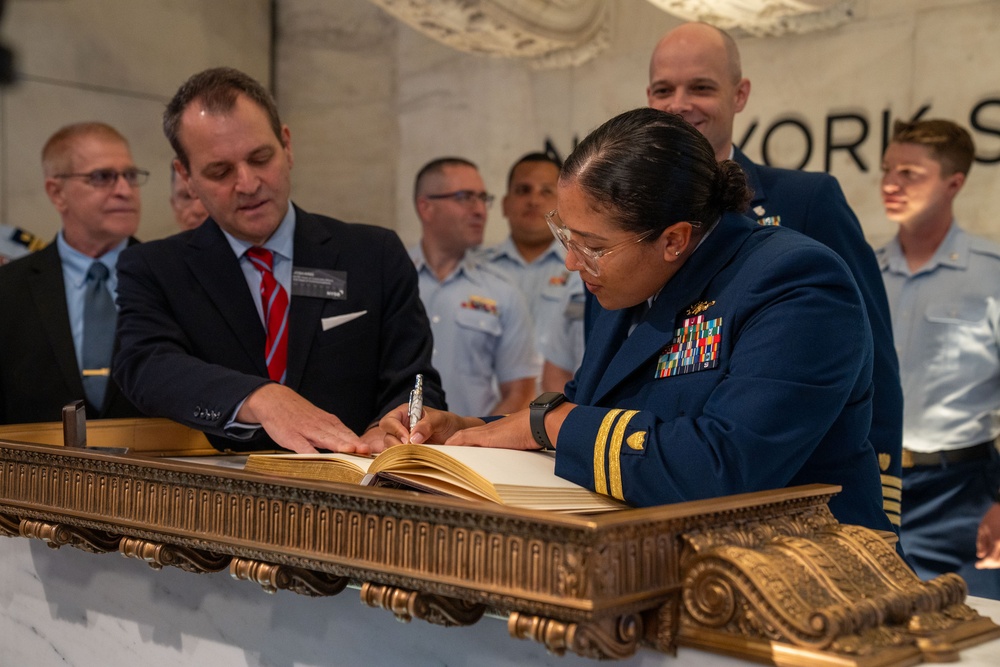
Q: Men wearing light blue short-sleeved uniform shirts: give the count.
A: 3